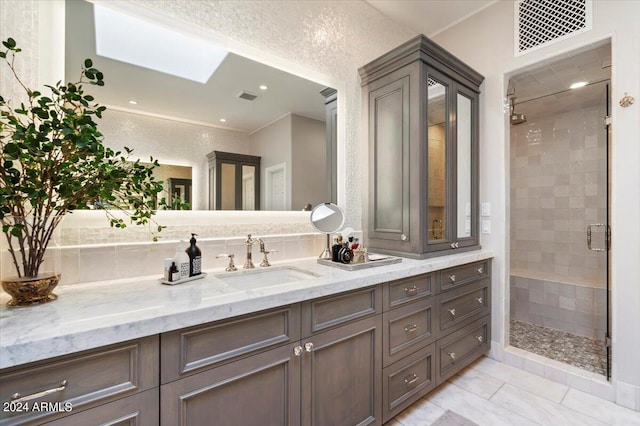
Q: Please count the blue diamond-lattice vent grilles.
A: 0